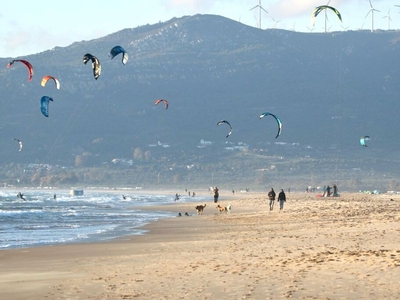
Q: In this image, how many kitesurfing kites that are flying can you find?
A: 11